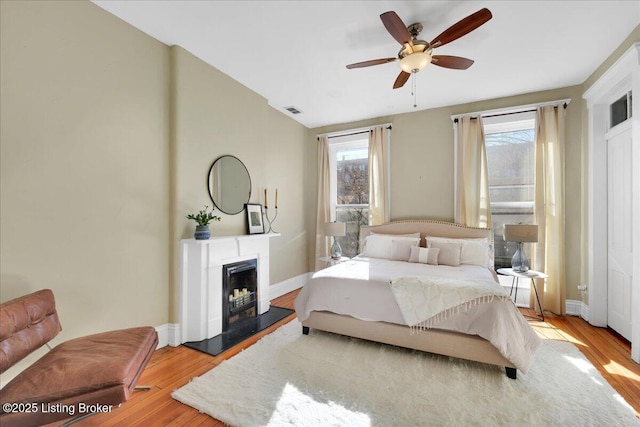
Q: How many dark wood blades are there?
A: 5